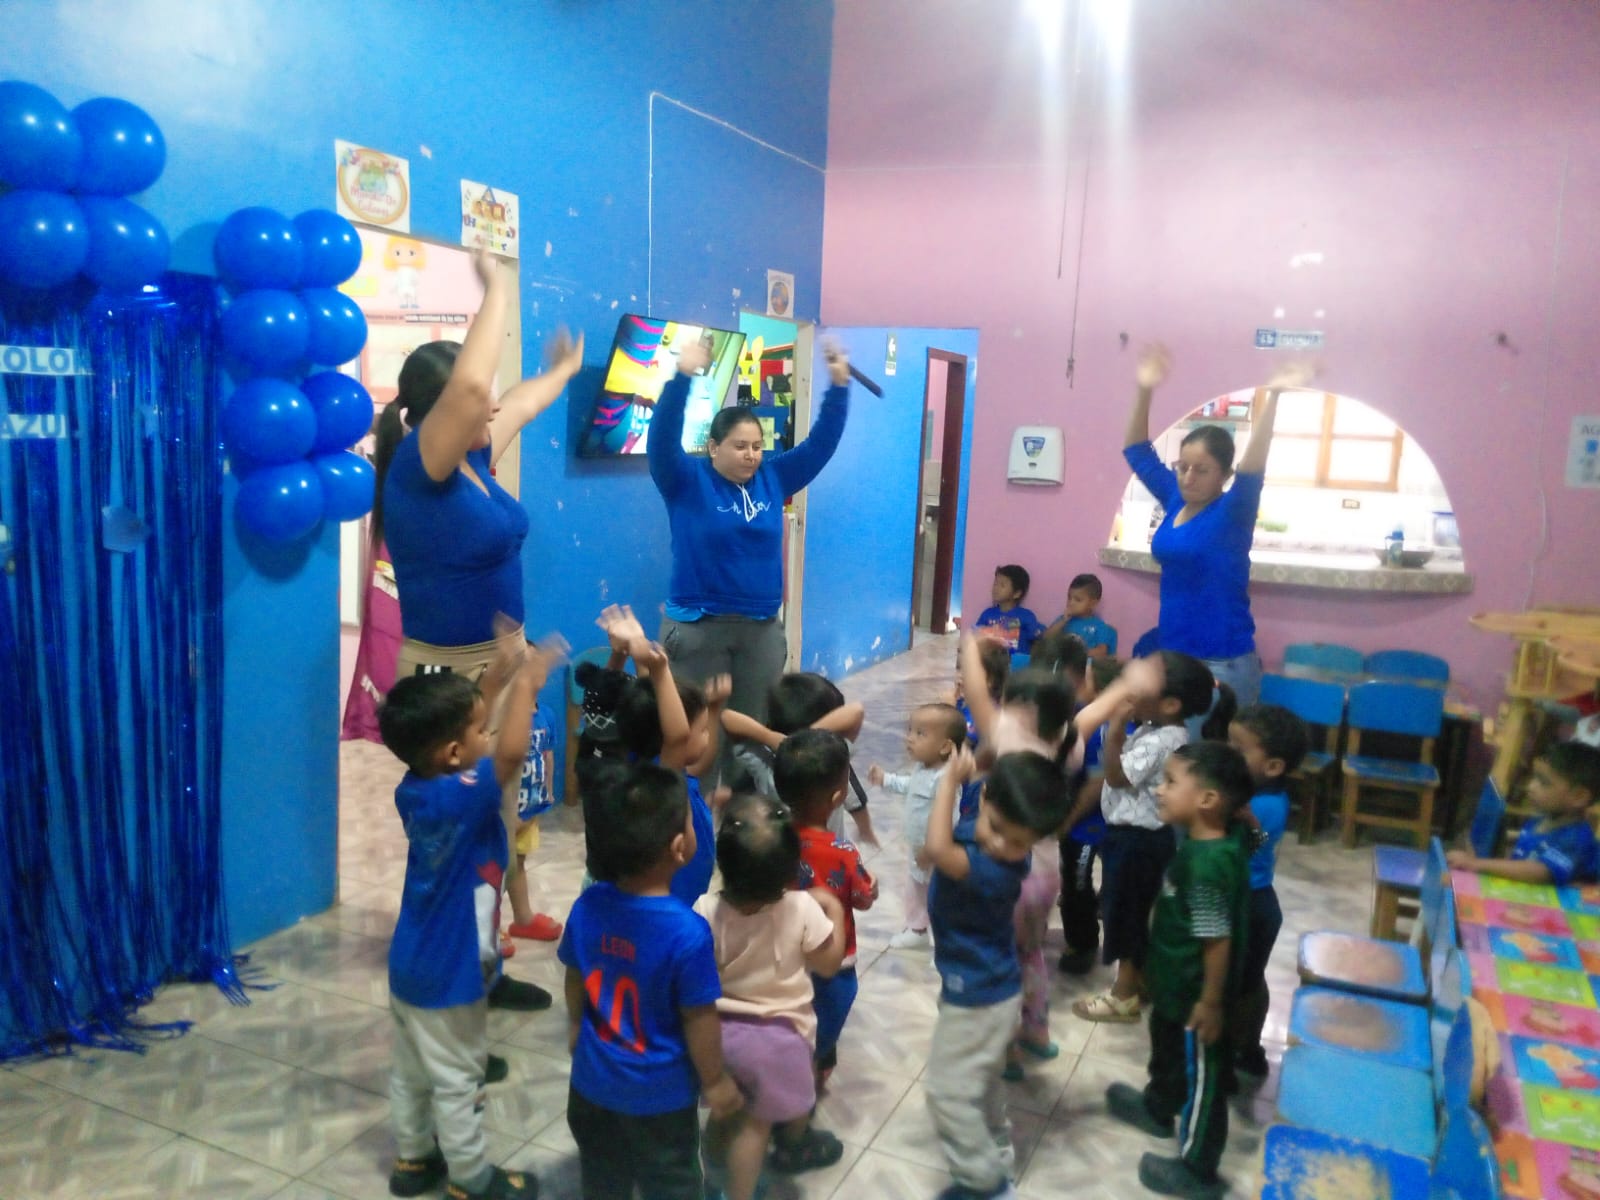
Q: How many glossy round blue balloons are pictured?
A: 12